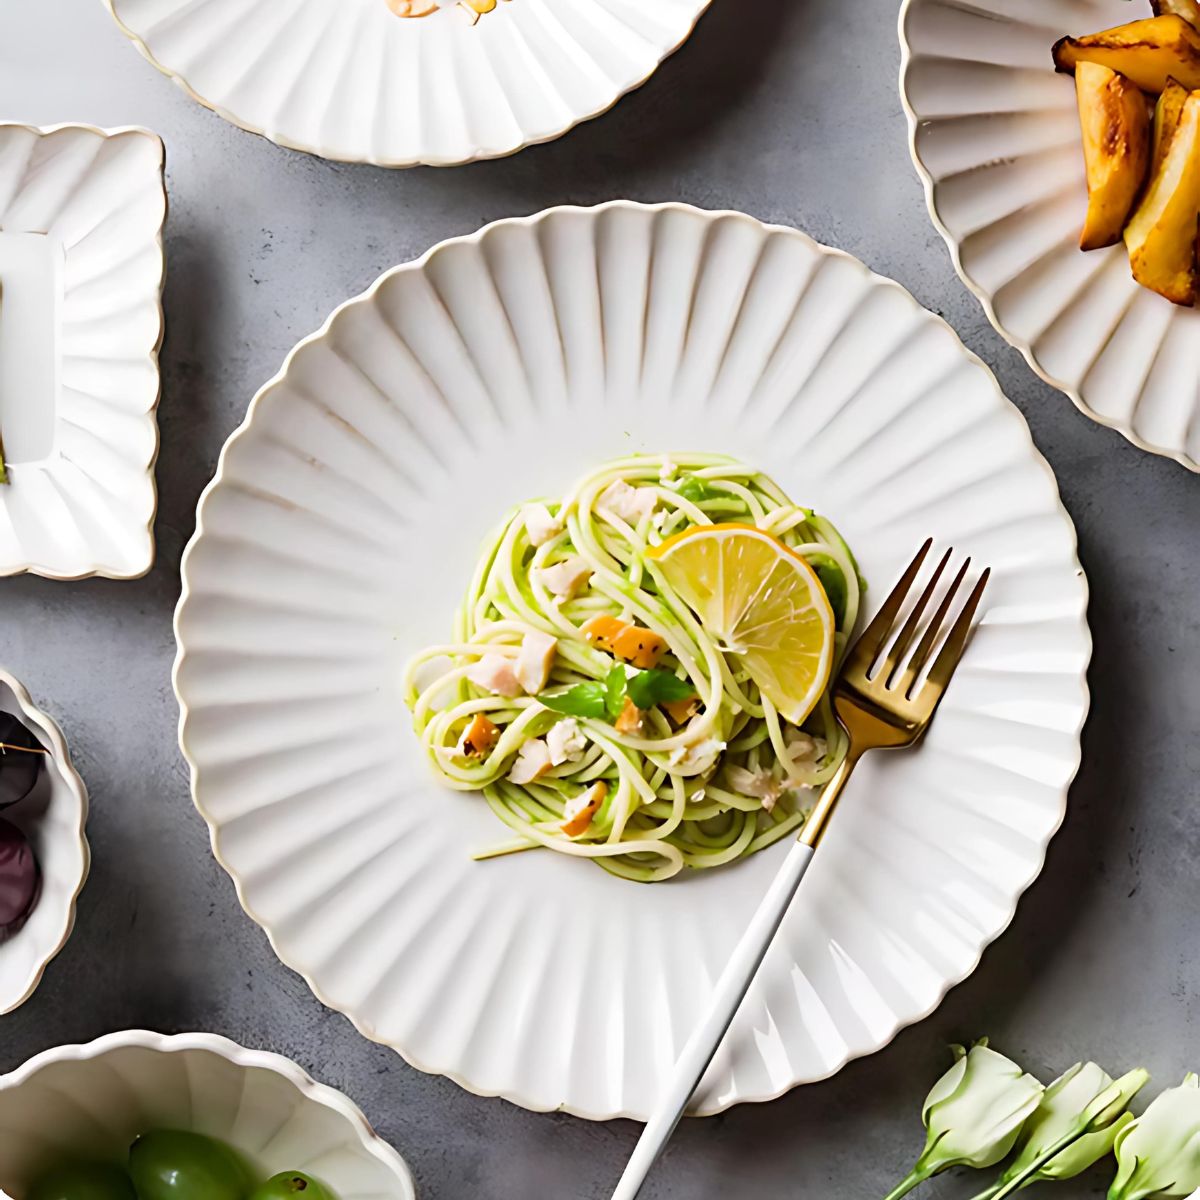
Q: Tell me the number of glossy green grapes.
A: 3